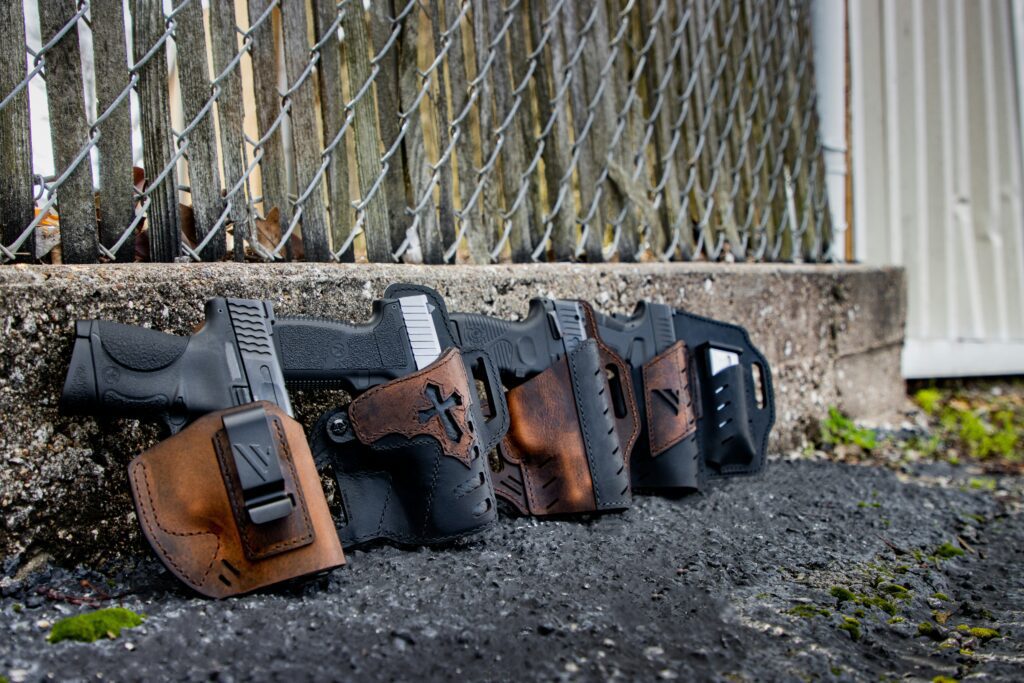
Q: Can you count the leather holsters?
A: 4